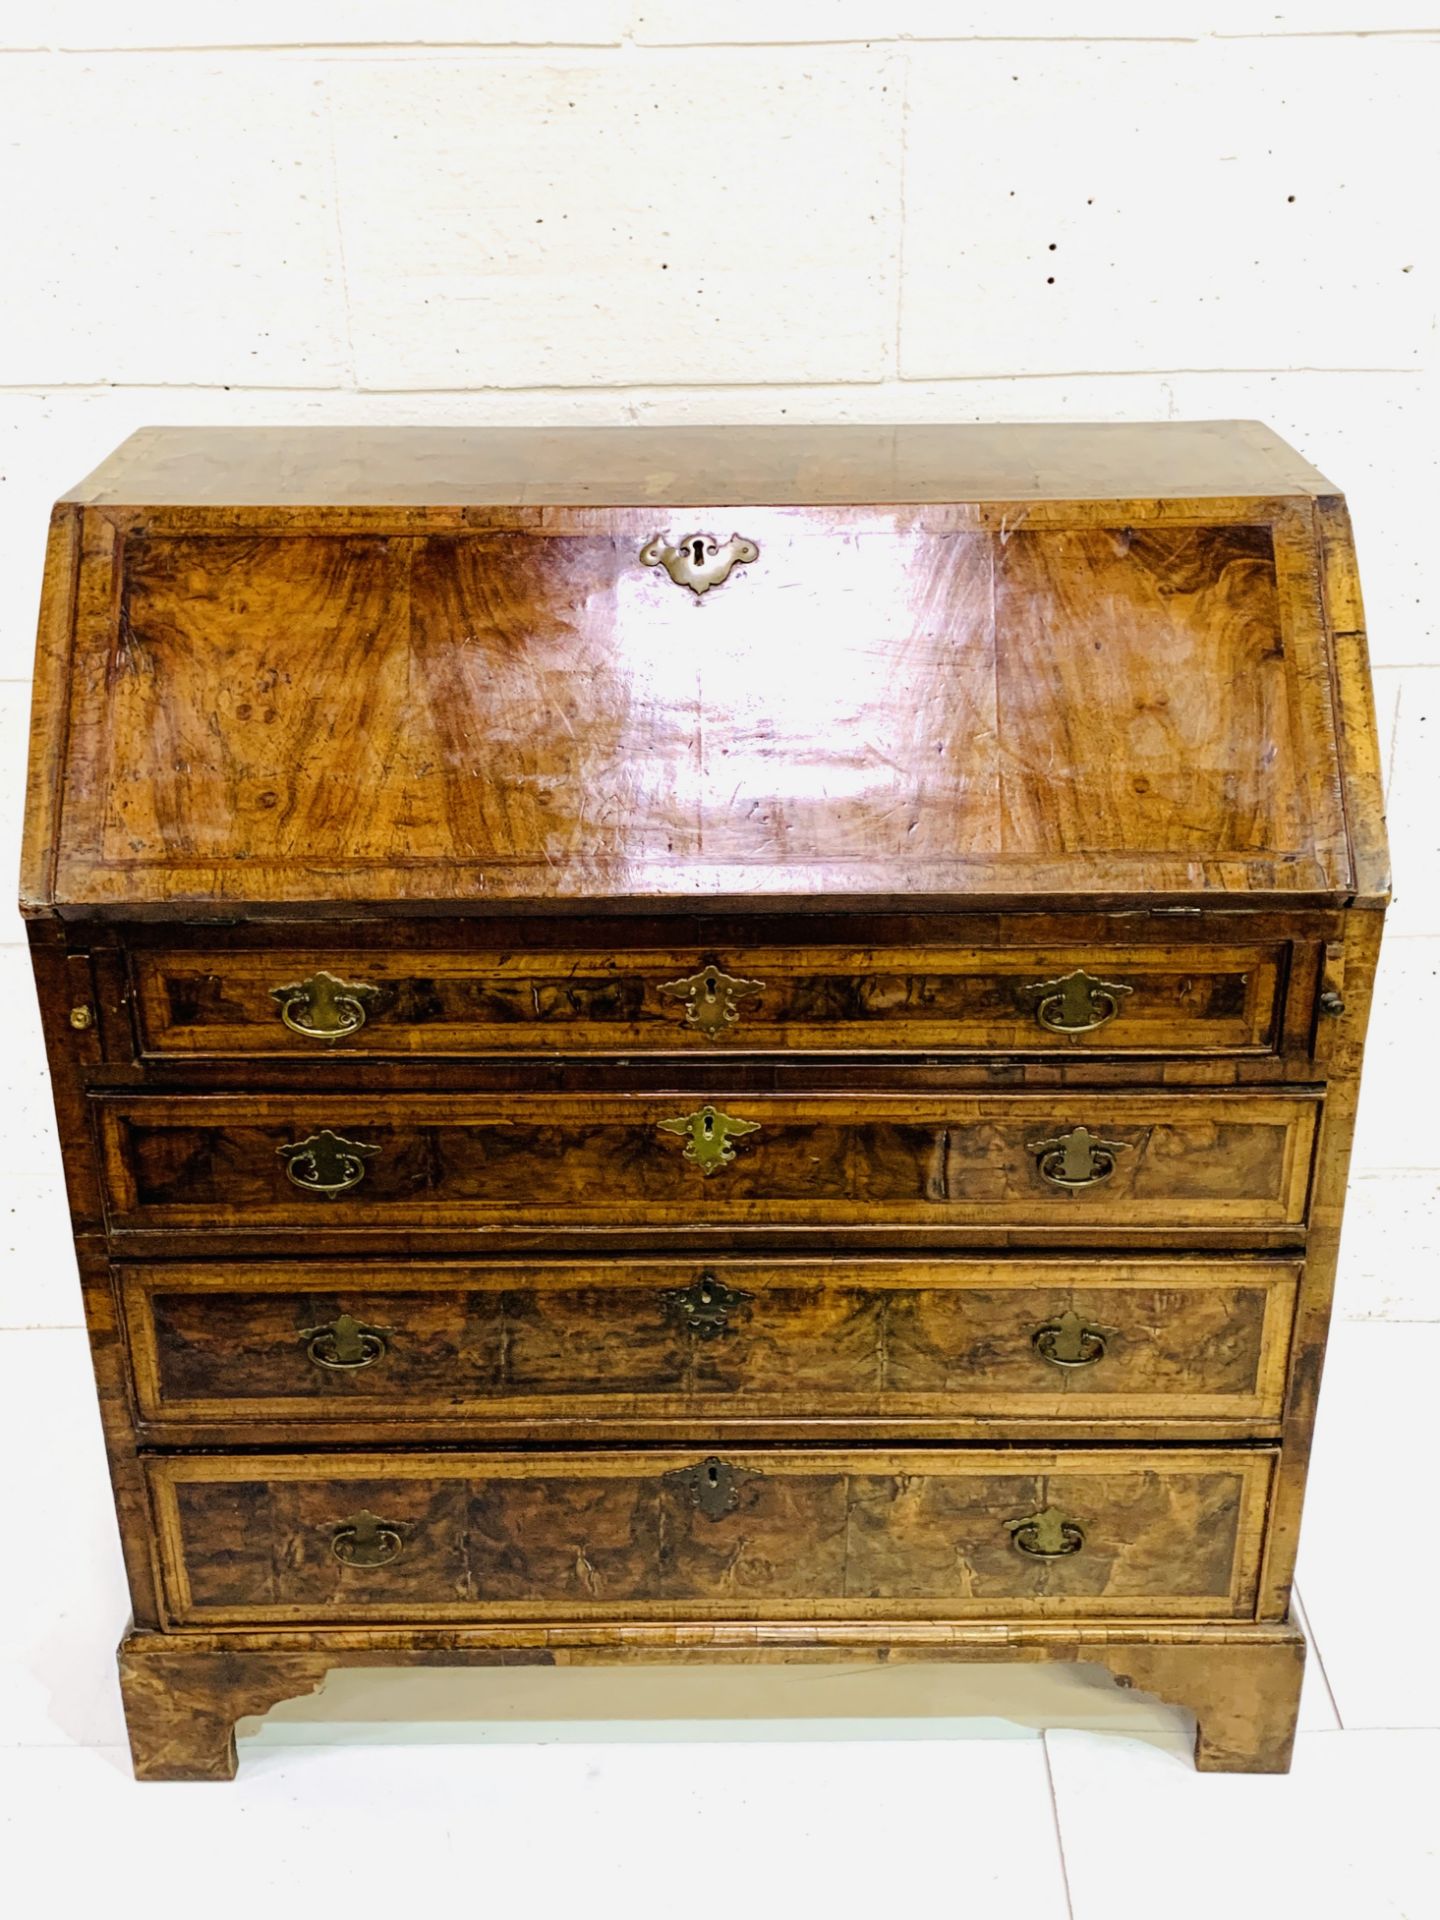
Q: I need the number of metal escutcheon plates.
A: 5